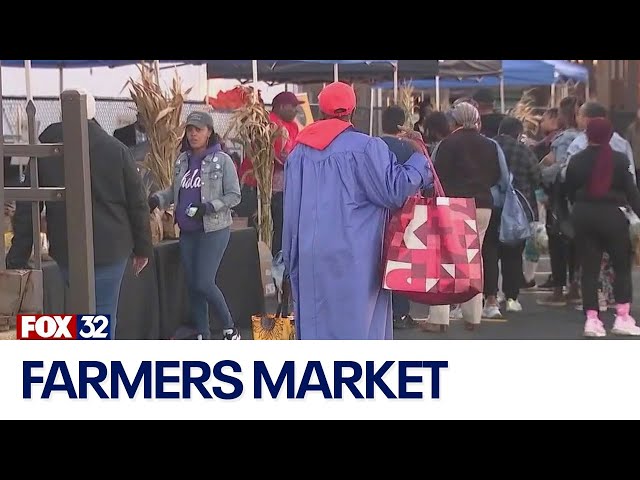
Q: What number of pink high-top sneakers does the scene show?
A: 2